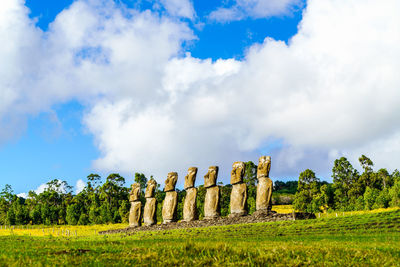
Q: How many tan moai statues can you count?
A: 7